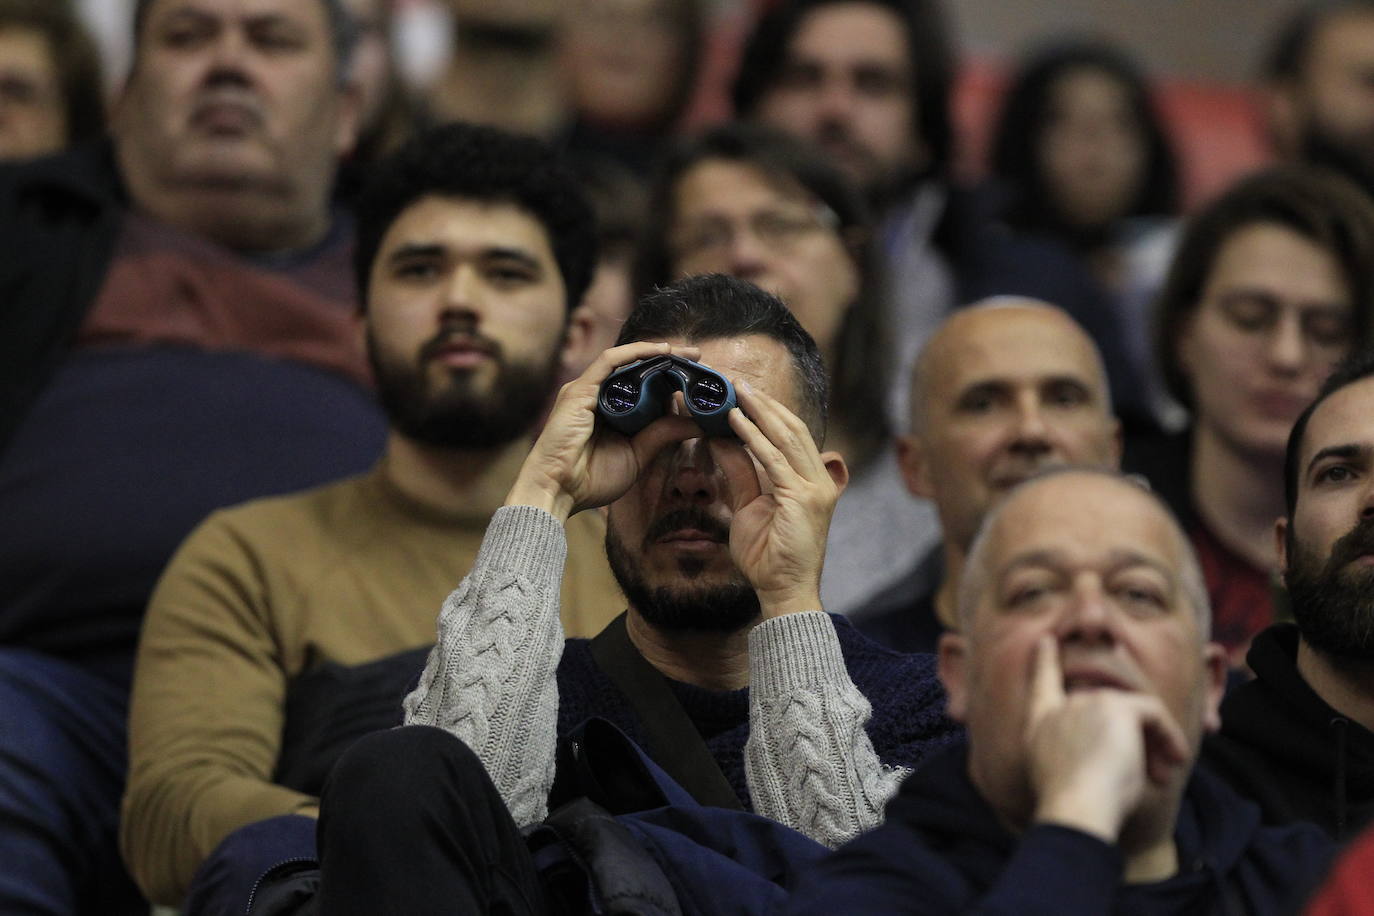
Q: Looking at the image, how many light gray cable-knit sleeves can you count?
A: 2